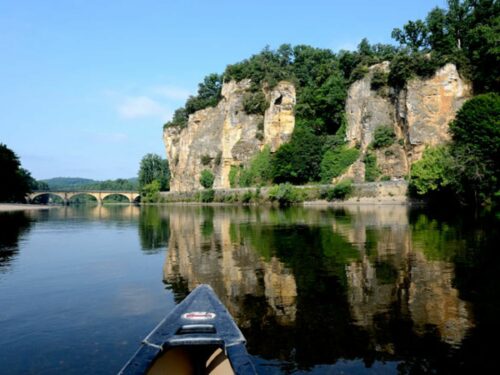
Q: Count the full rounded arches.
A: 3